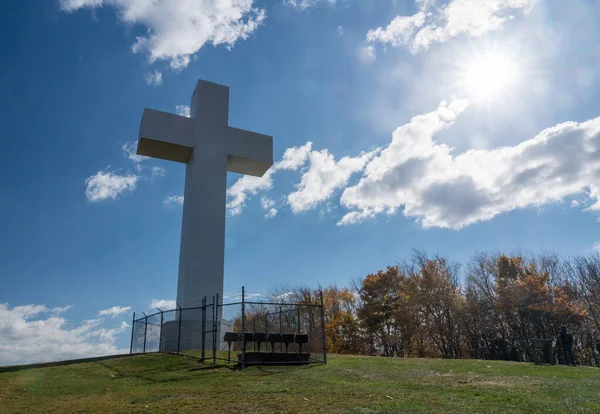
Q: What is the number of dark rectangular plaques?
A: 6